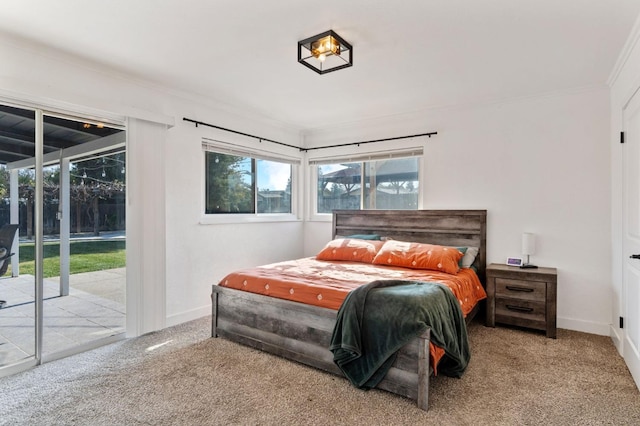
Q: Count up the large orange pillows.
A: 2